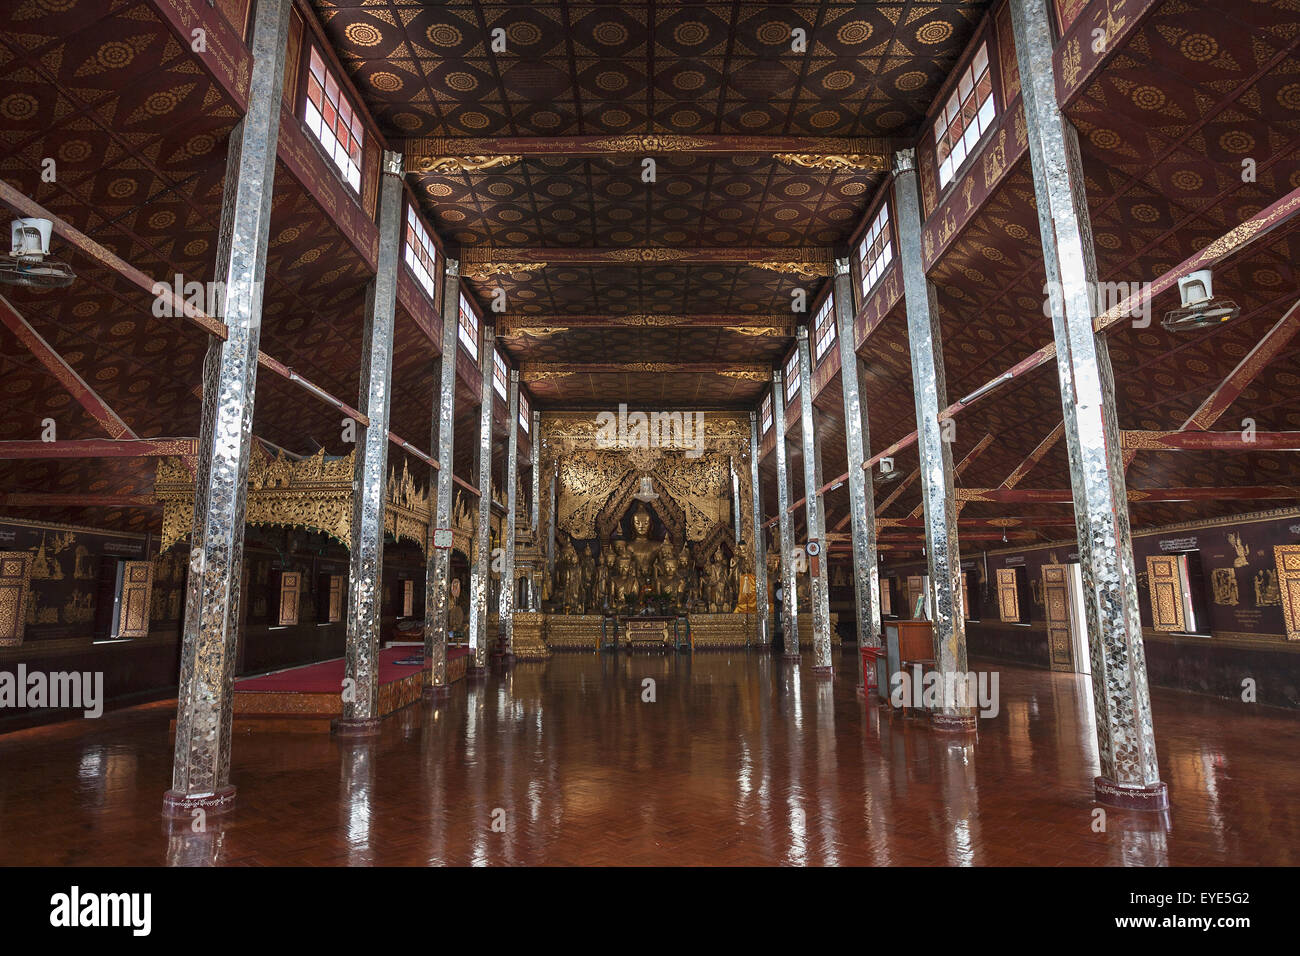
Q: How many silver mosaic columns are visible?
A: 12